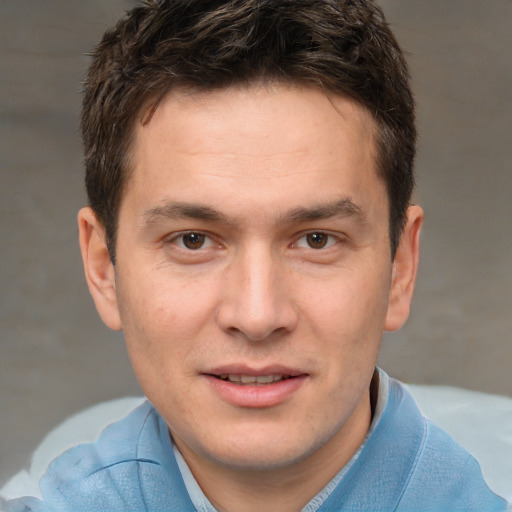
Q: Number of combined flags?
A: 0